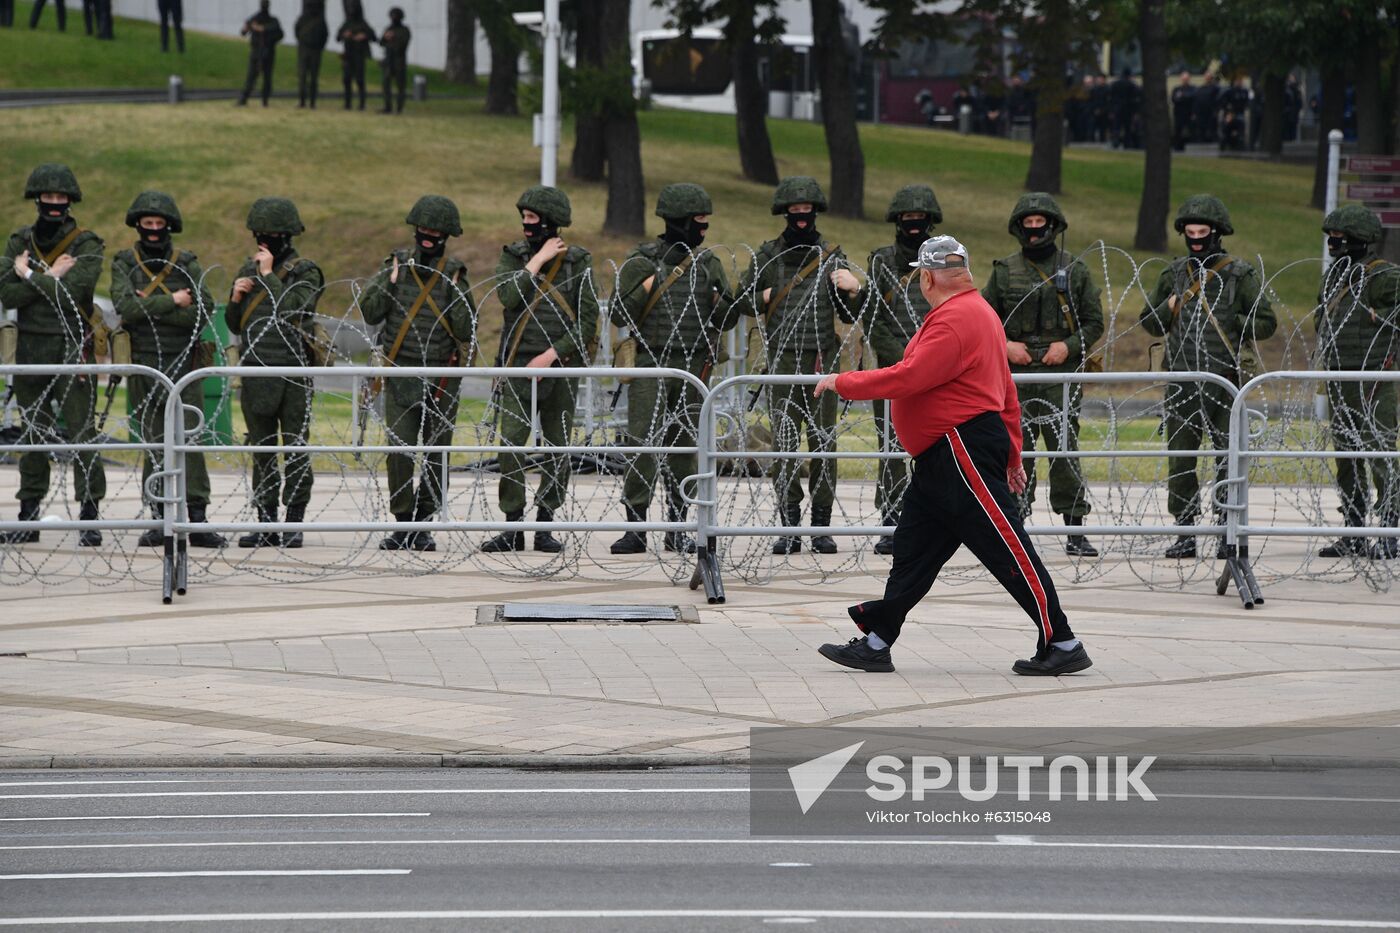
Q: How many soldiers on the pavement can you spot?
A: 11